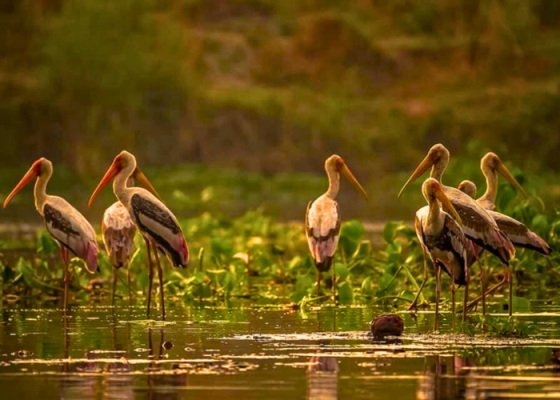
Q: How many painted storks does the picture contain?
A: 8